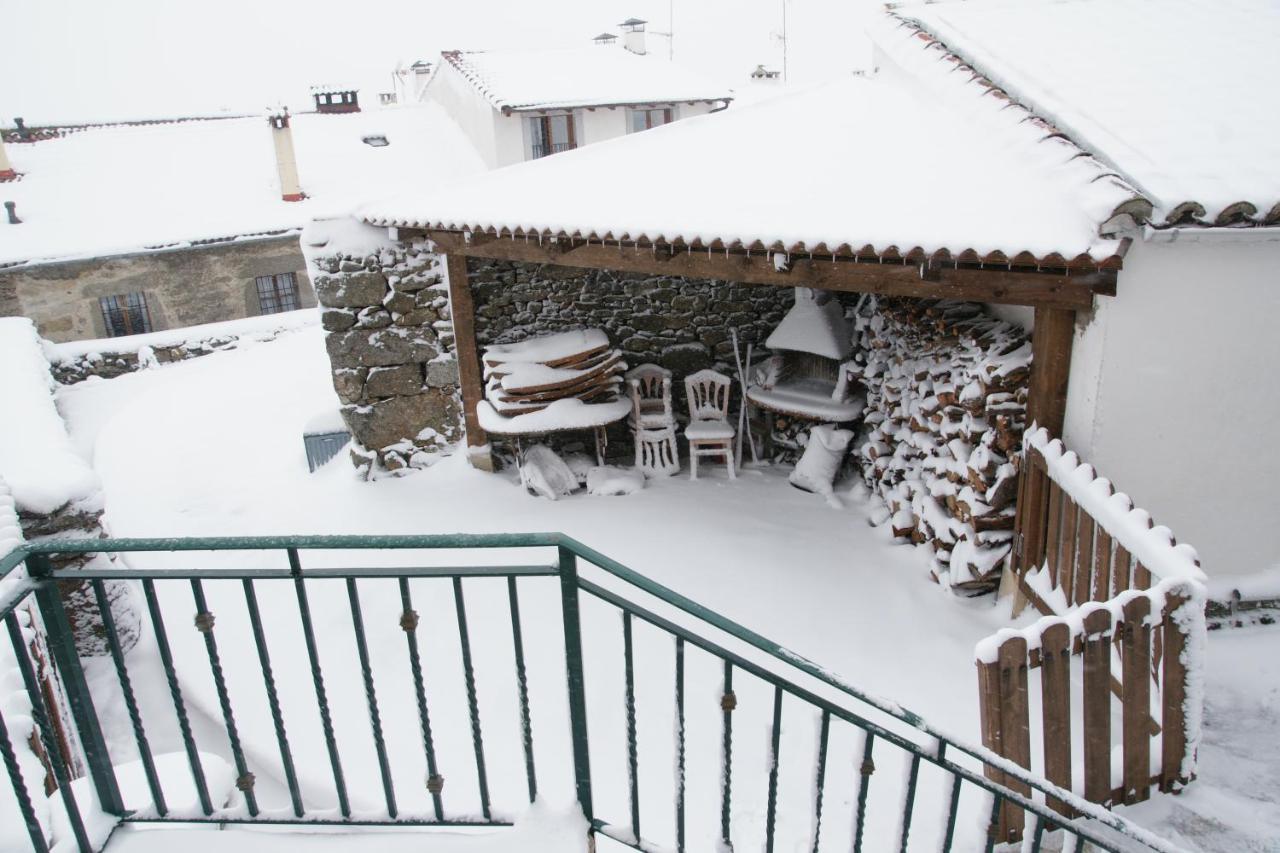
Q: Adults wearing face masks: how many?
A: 0